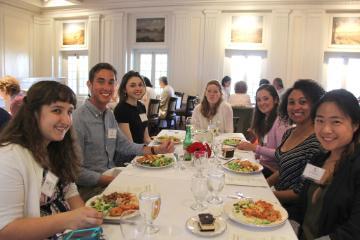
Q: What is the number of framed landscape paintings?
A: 4